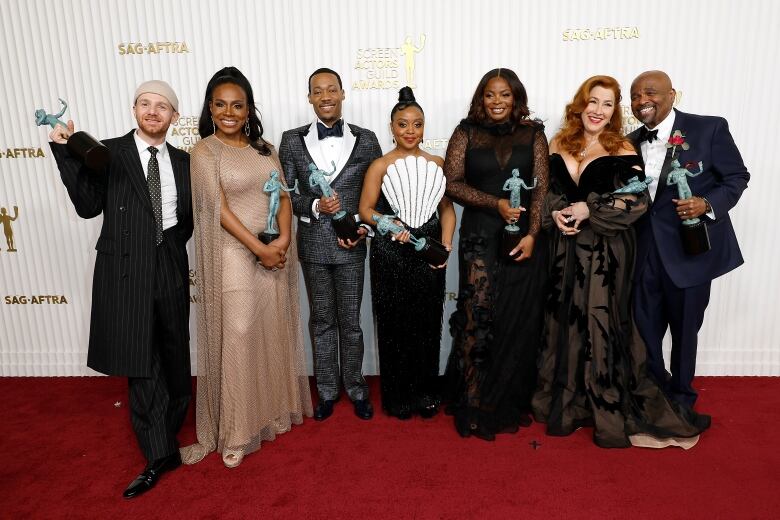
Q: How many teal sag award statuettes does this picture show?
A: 7